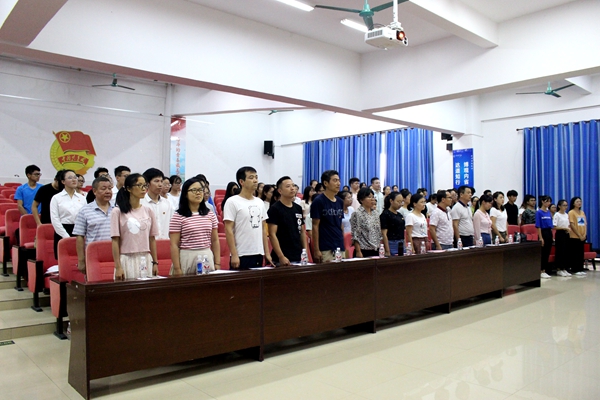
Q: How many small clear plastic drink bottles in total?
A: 13